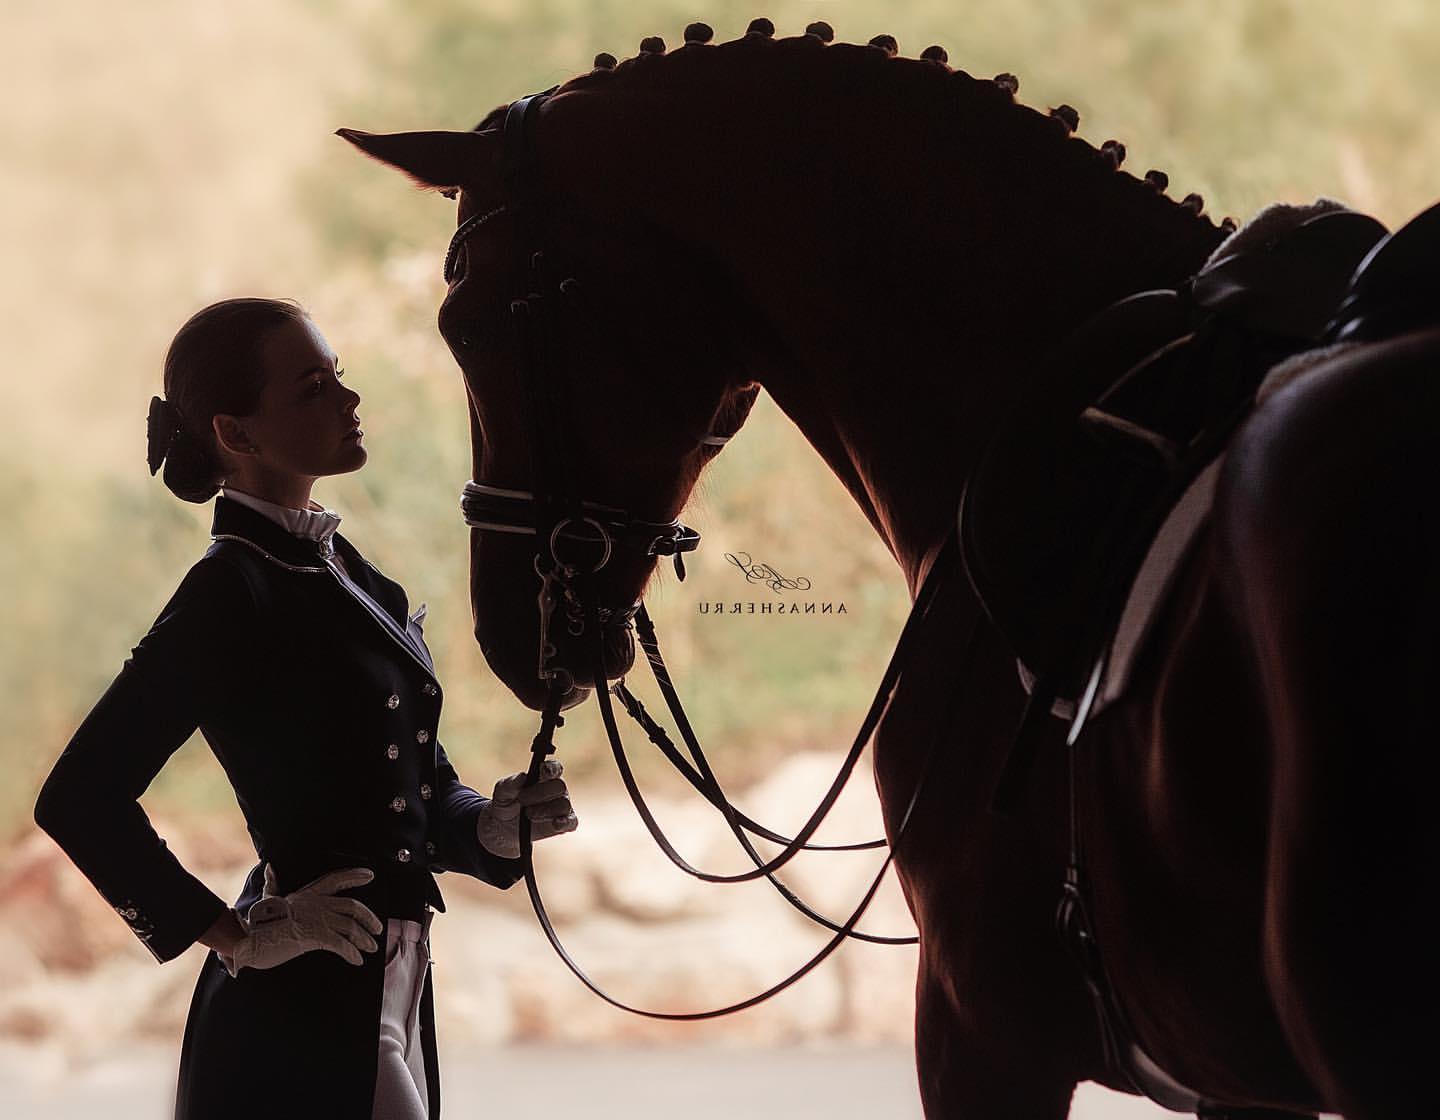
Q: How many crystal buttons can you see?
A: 8